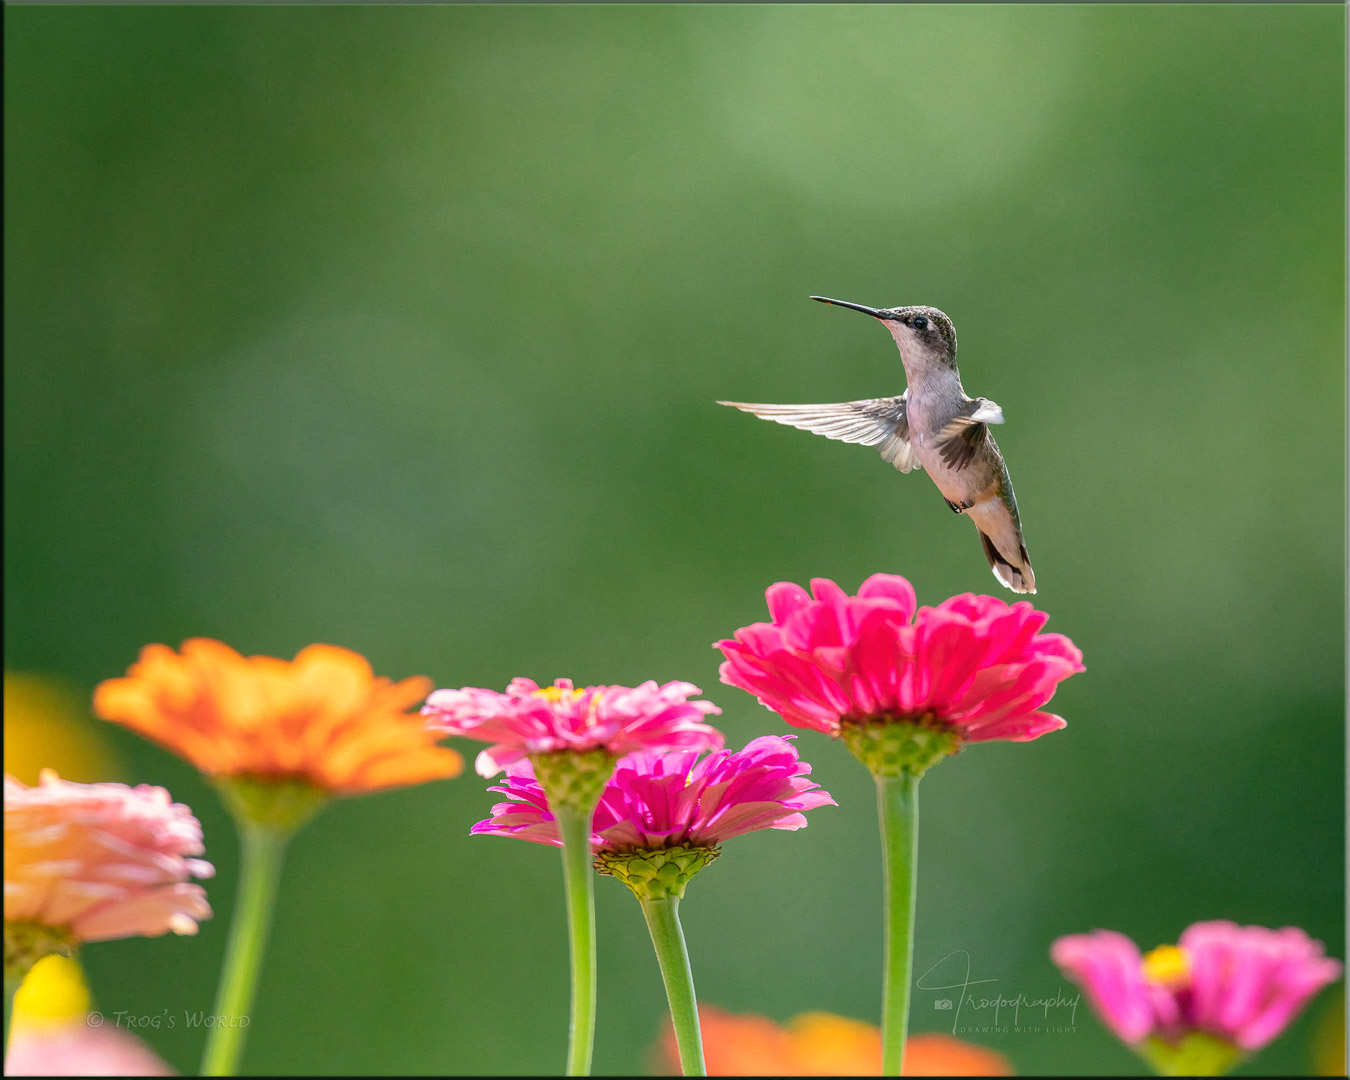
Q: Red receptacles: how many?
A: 0